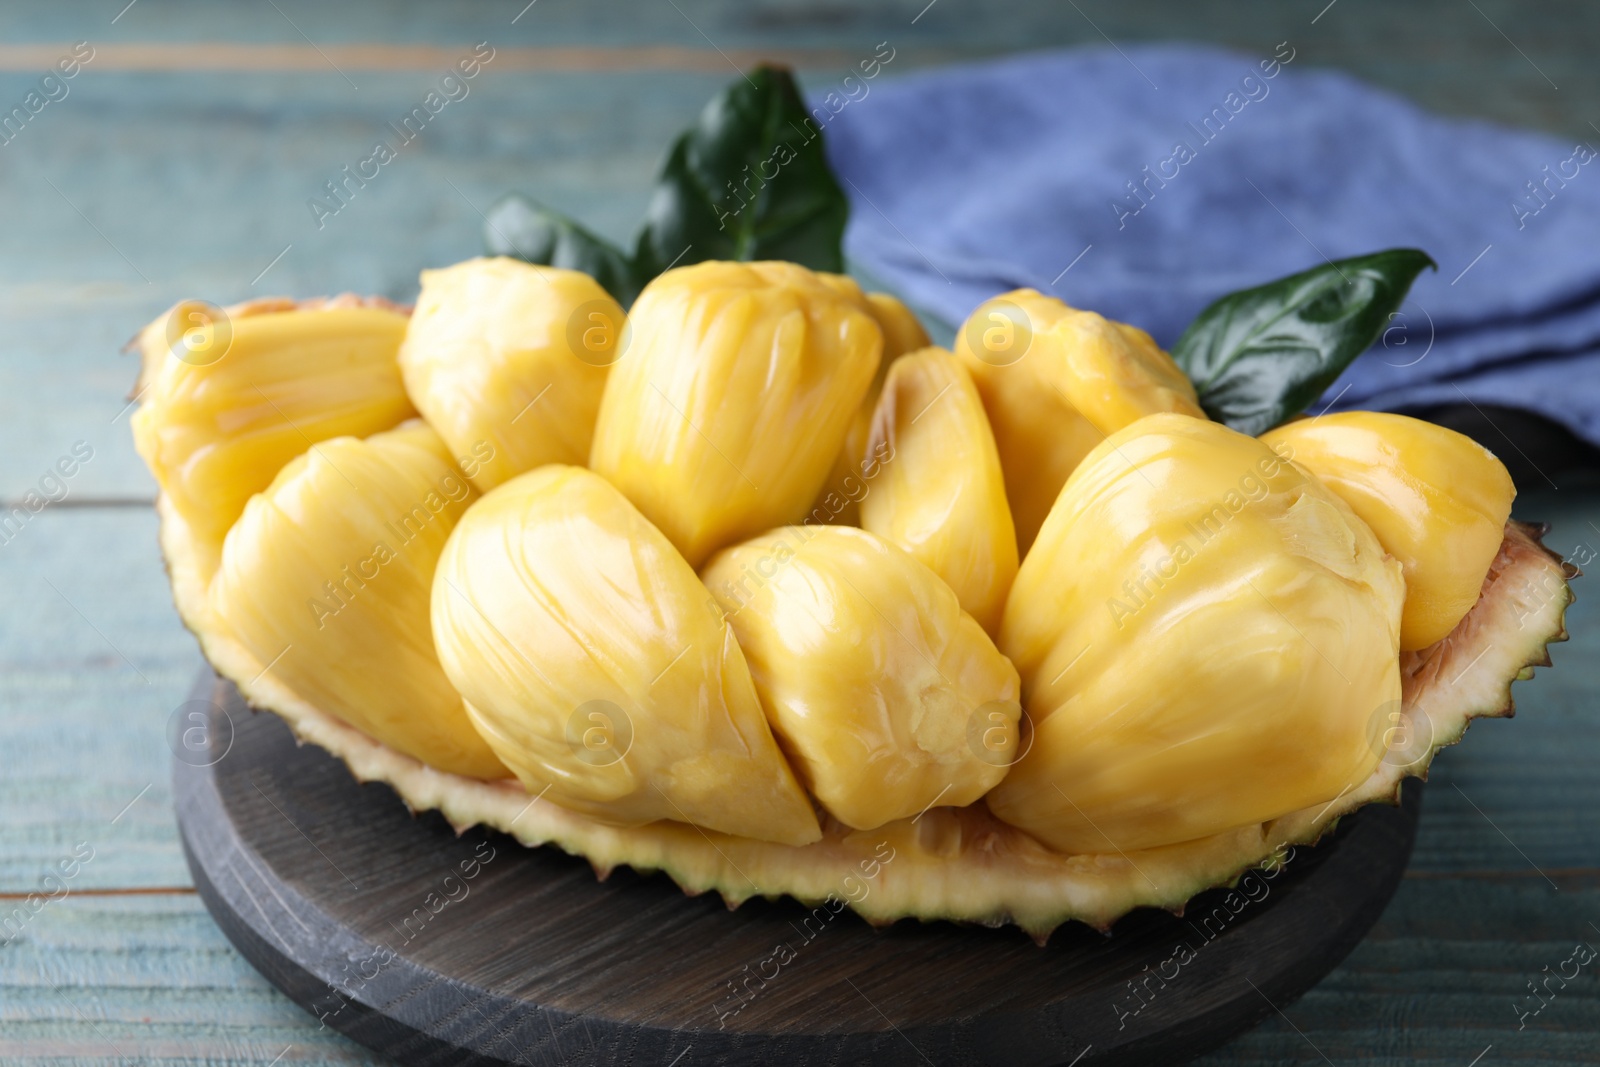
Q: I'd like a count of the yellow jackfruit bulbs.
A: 11